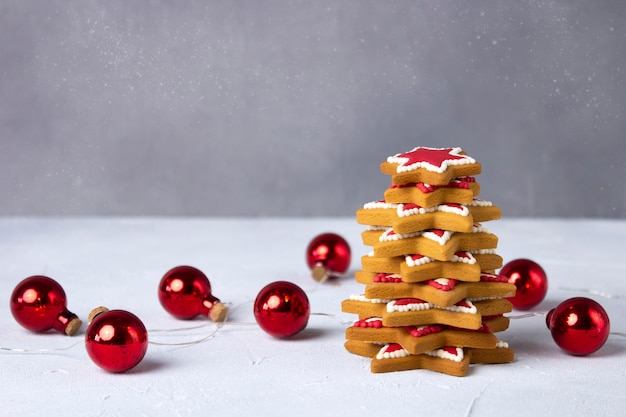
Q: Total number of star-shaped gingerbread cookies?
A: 9